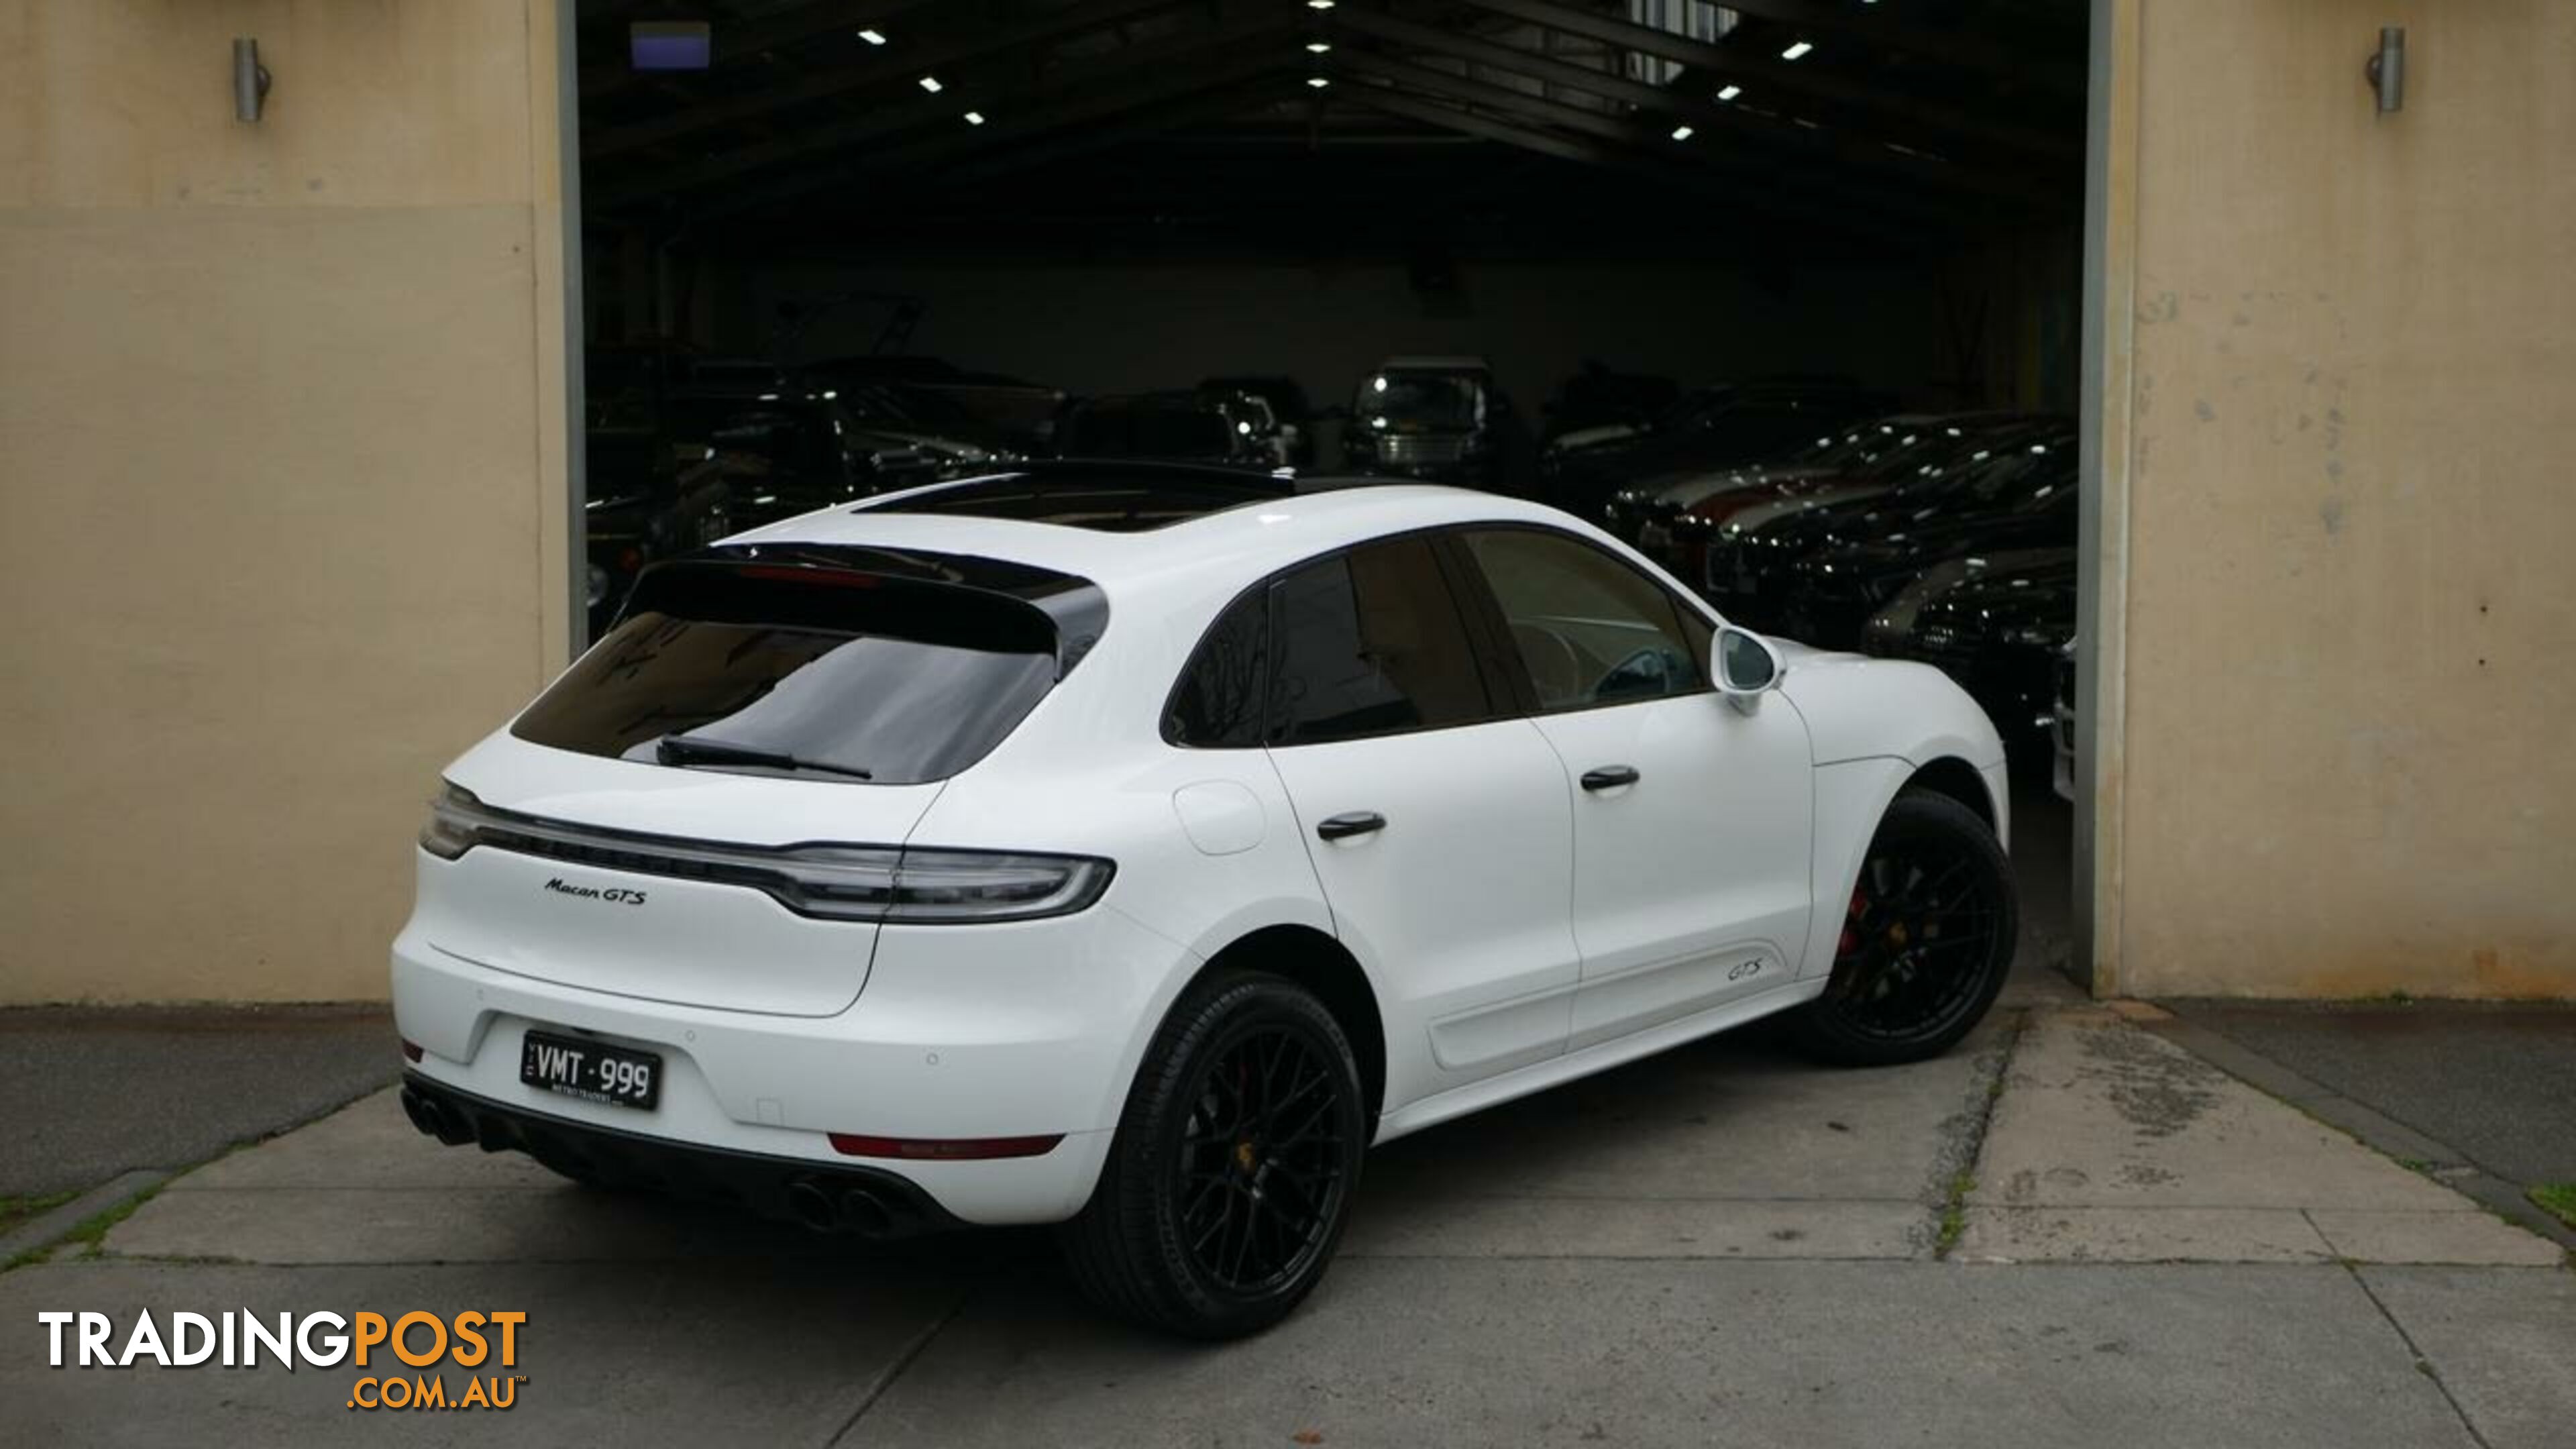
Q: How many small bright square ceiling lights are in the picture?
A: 9